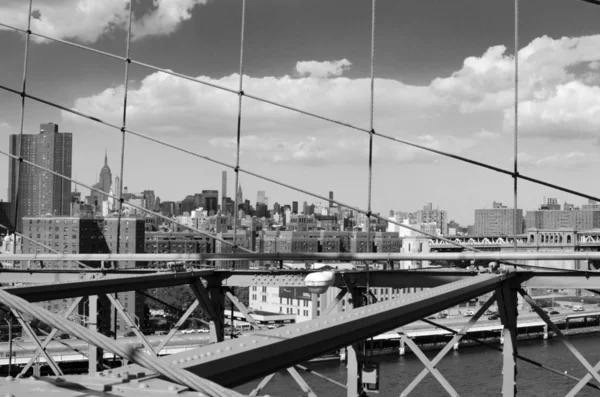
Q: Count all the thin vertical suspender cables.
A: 5